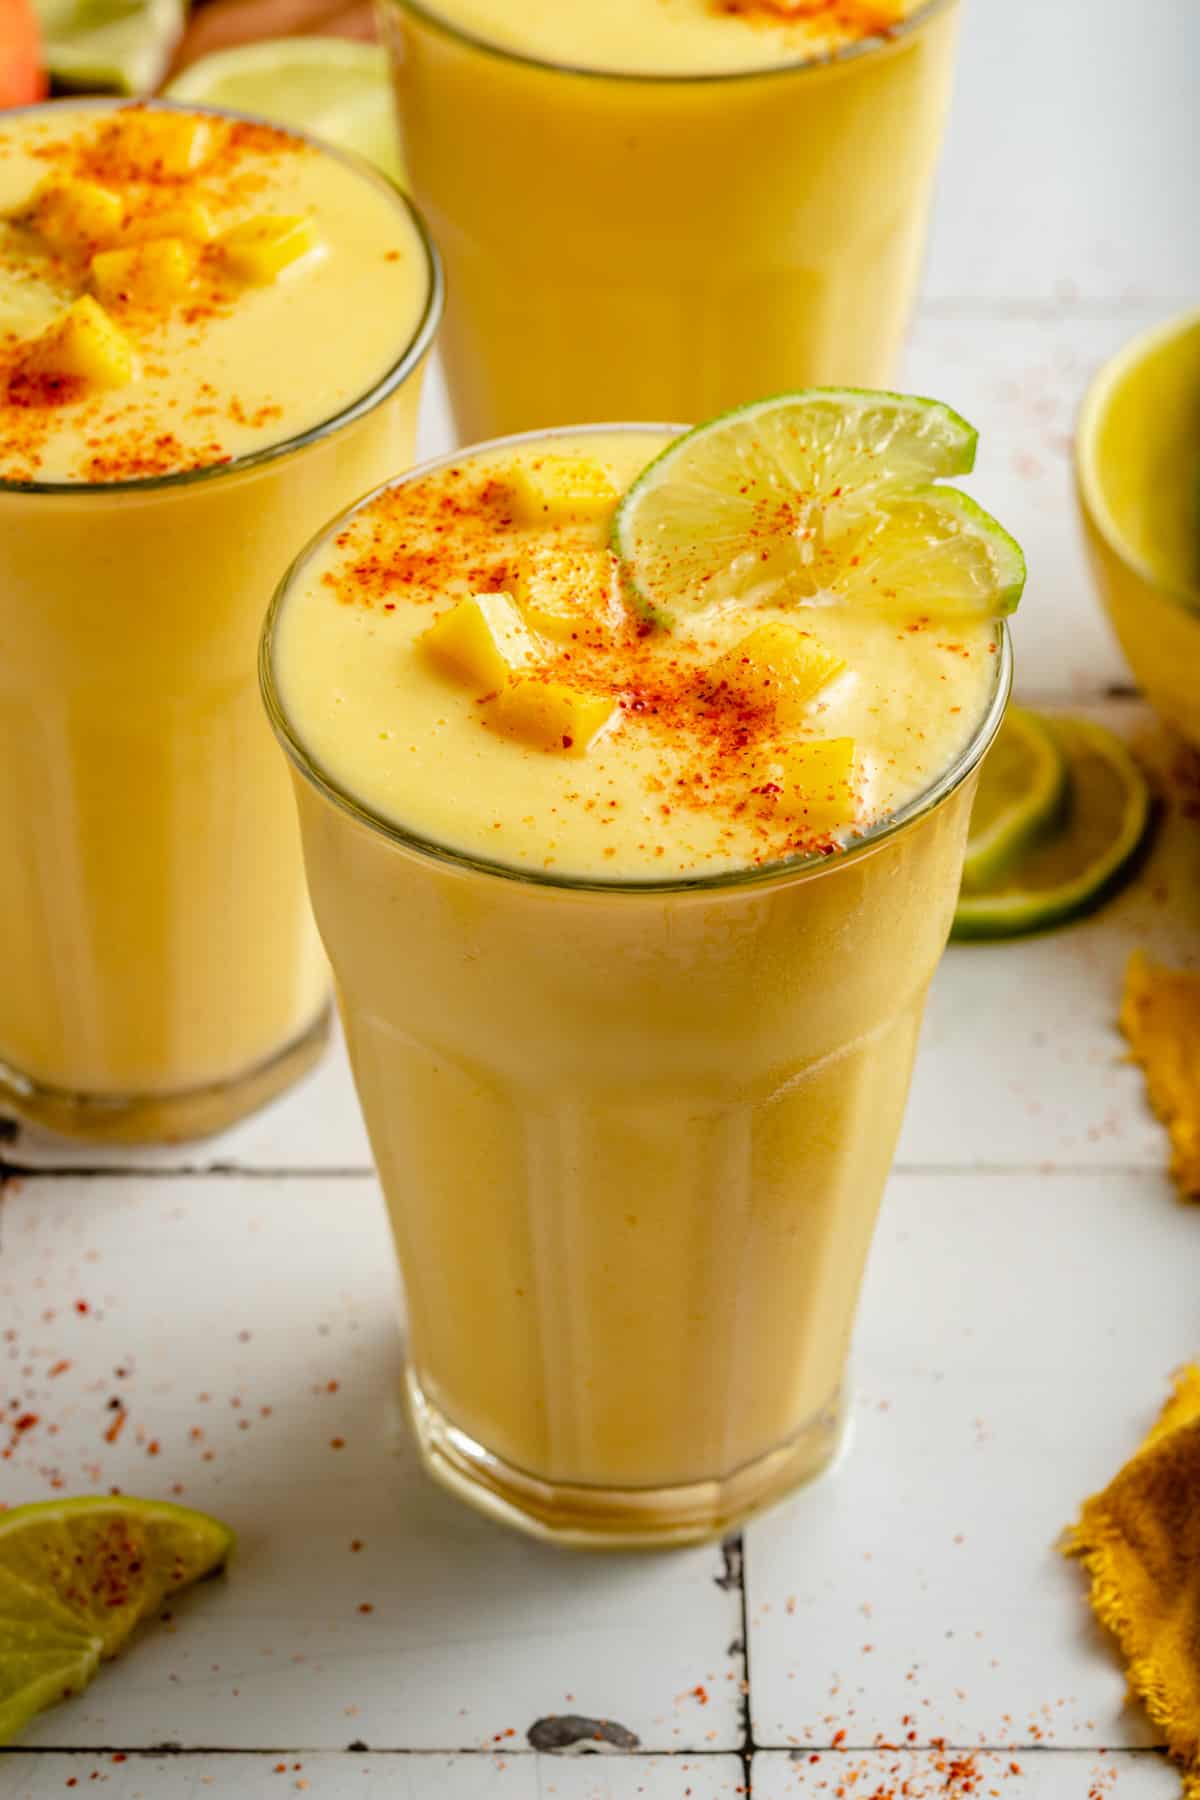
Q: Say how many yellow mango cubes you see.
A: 12